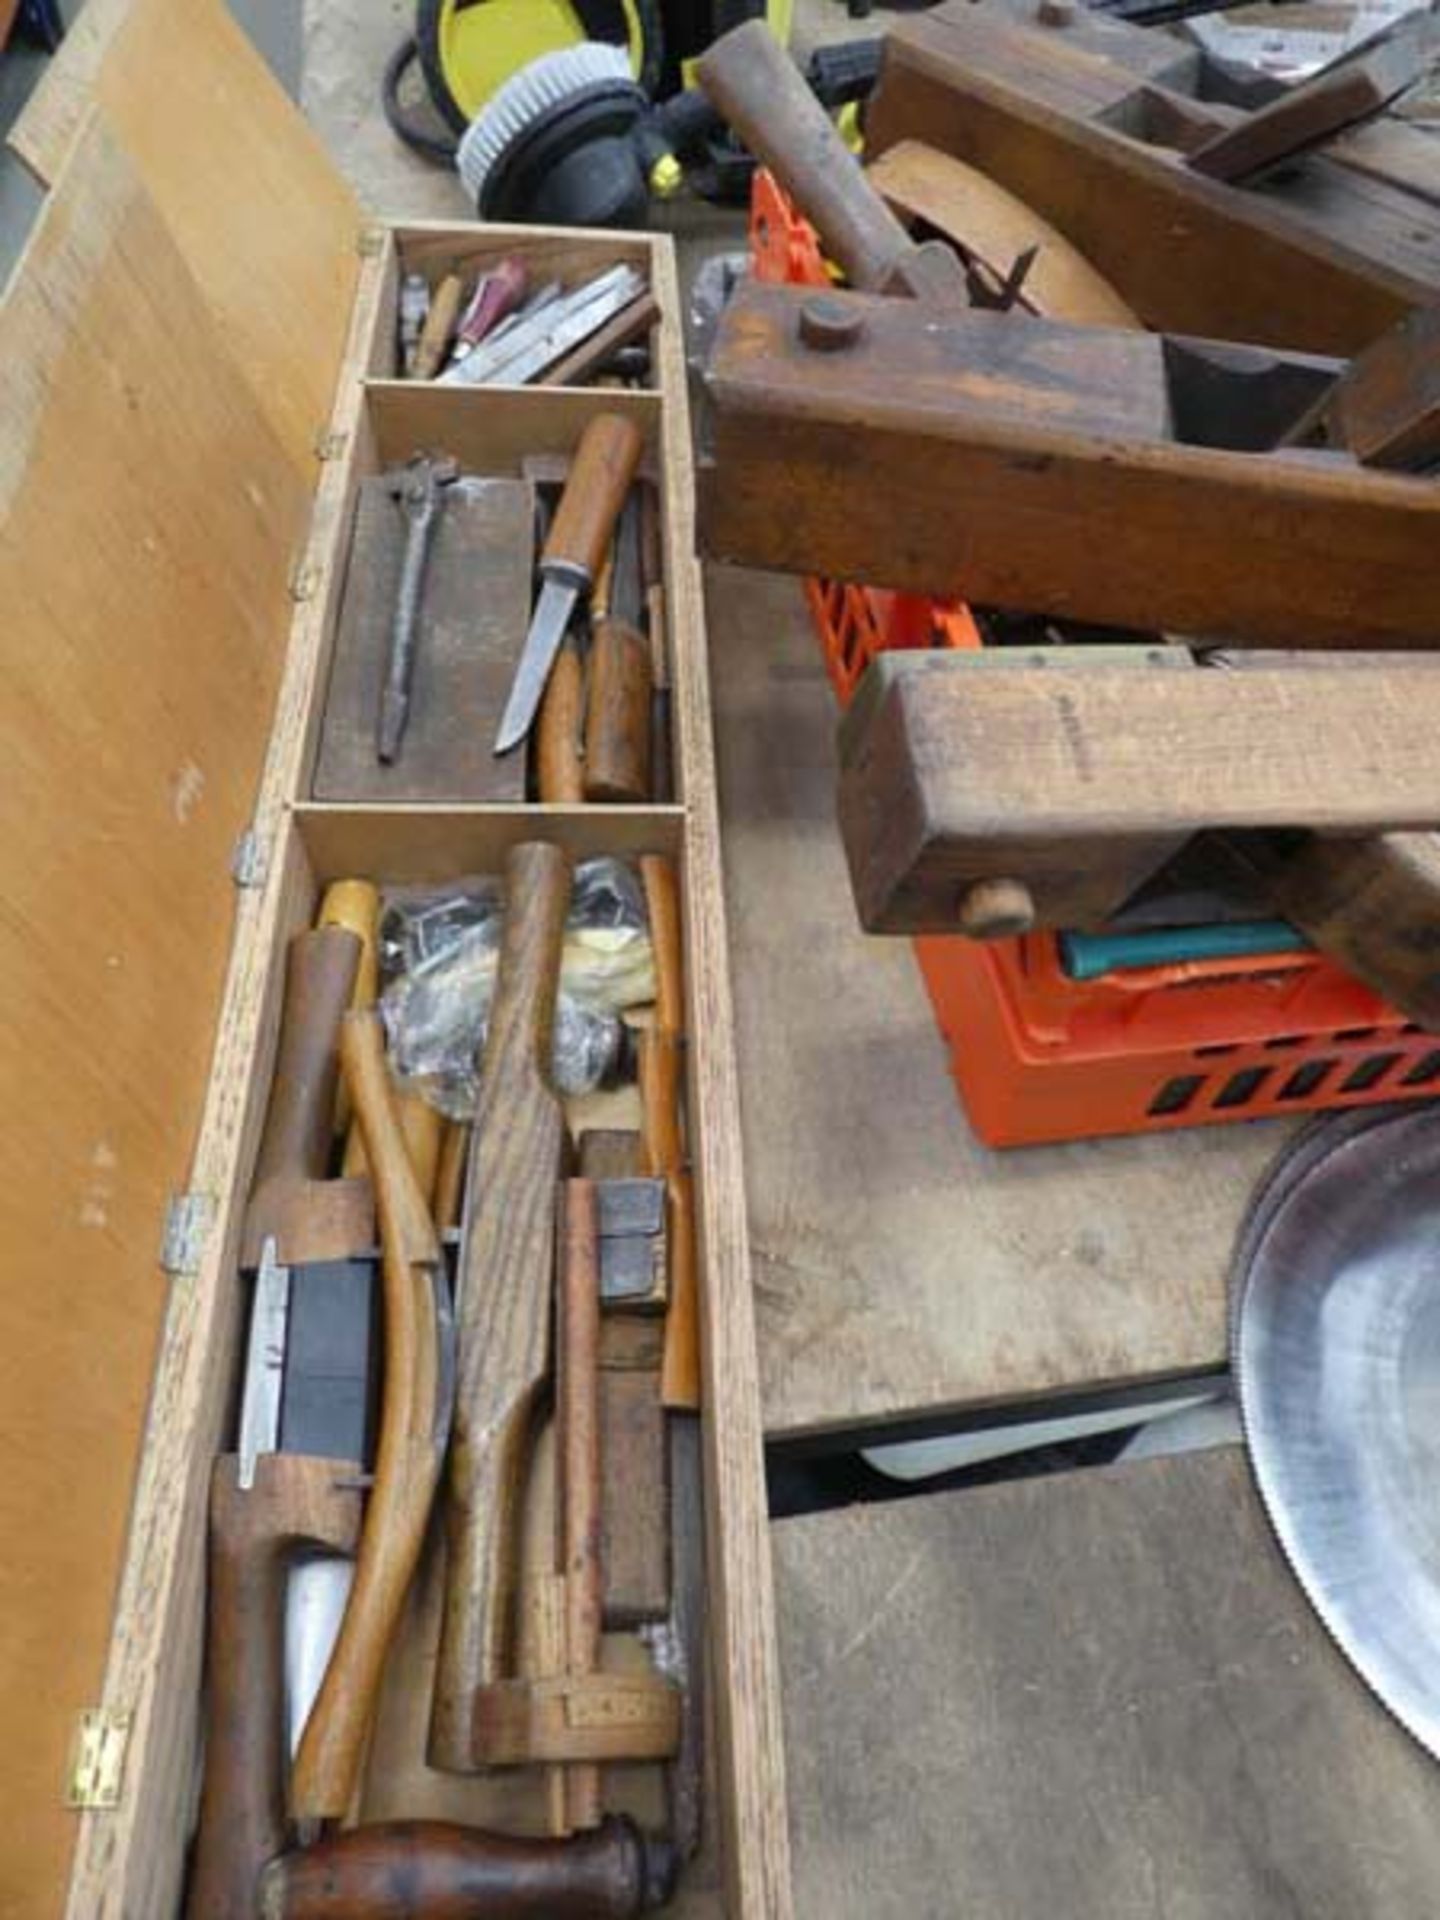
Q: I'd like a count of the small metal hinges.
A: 6